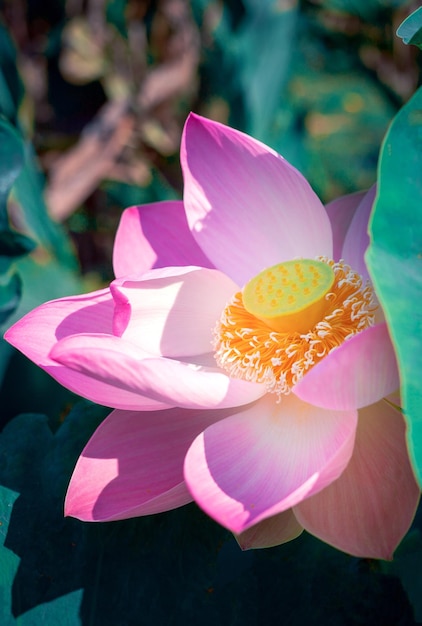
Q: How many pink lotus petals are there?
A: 12